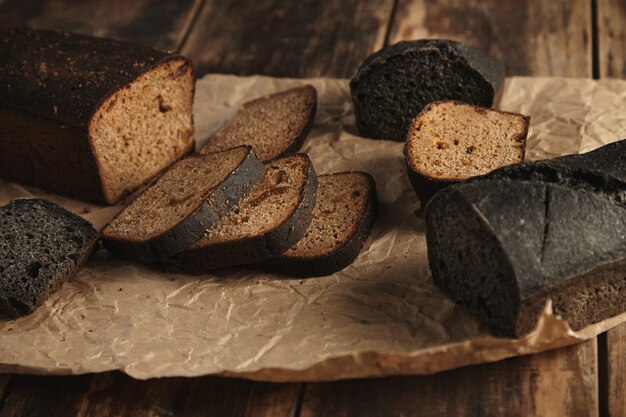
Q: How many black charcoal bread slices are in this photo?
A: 2